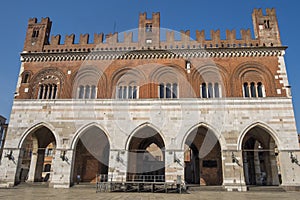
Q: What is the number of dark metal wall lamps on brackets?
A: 6